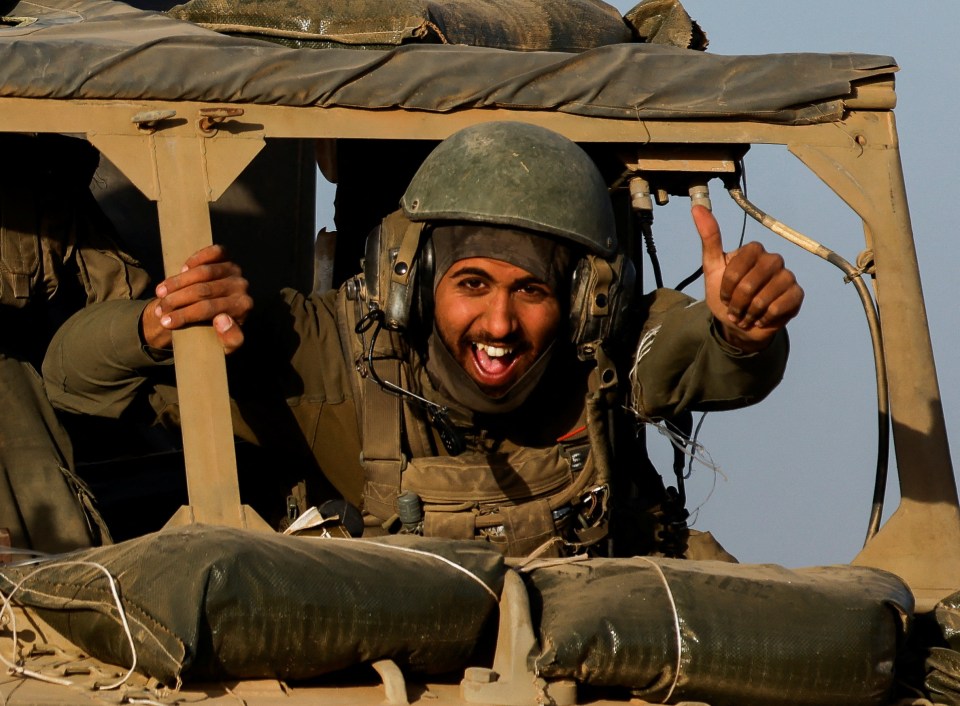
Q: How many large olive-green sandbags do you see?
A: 2